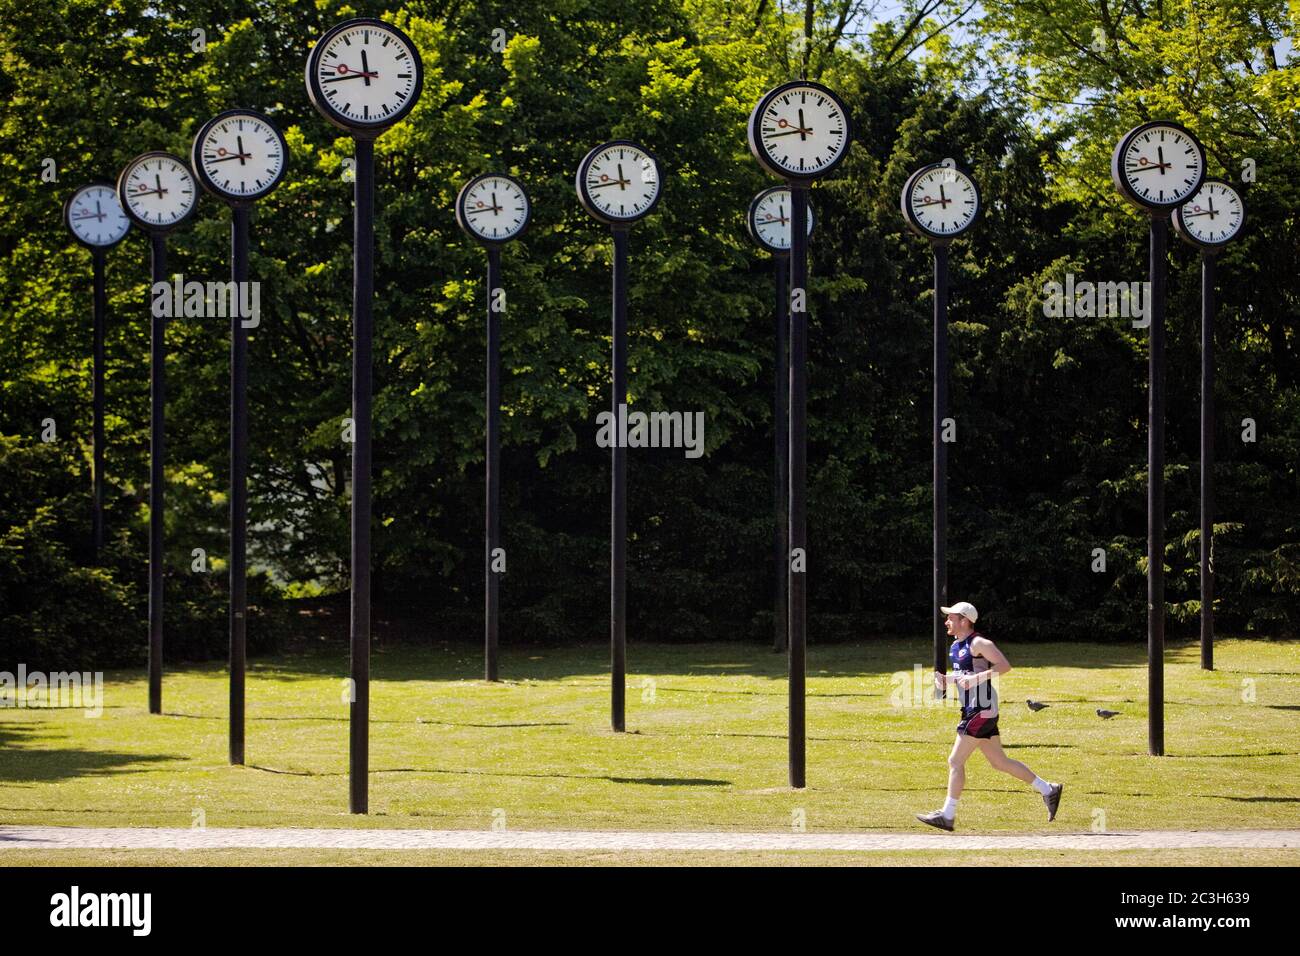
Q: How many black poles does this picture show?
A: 11